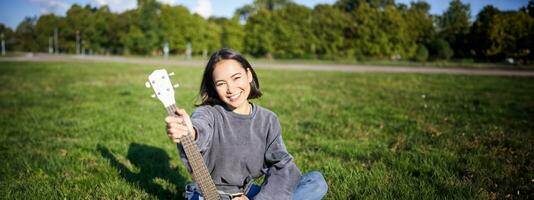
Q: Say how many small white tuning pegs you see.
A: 4